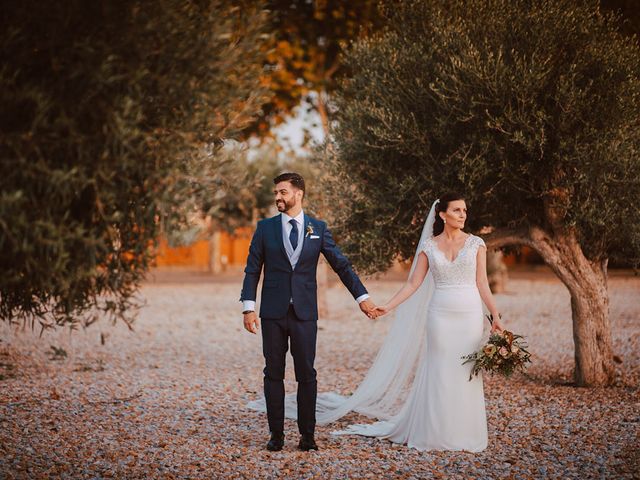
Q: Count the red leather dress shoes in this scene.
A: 0